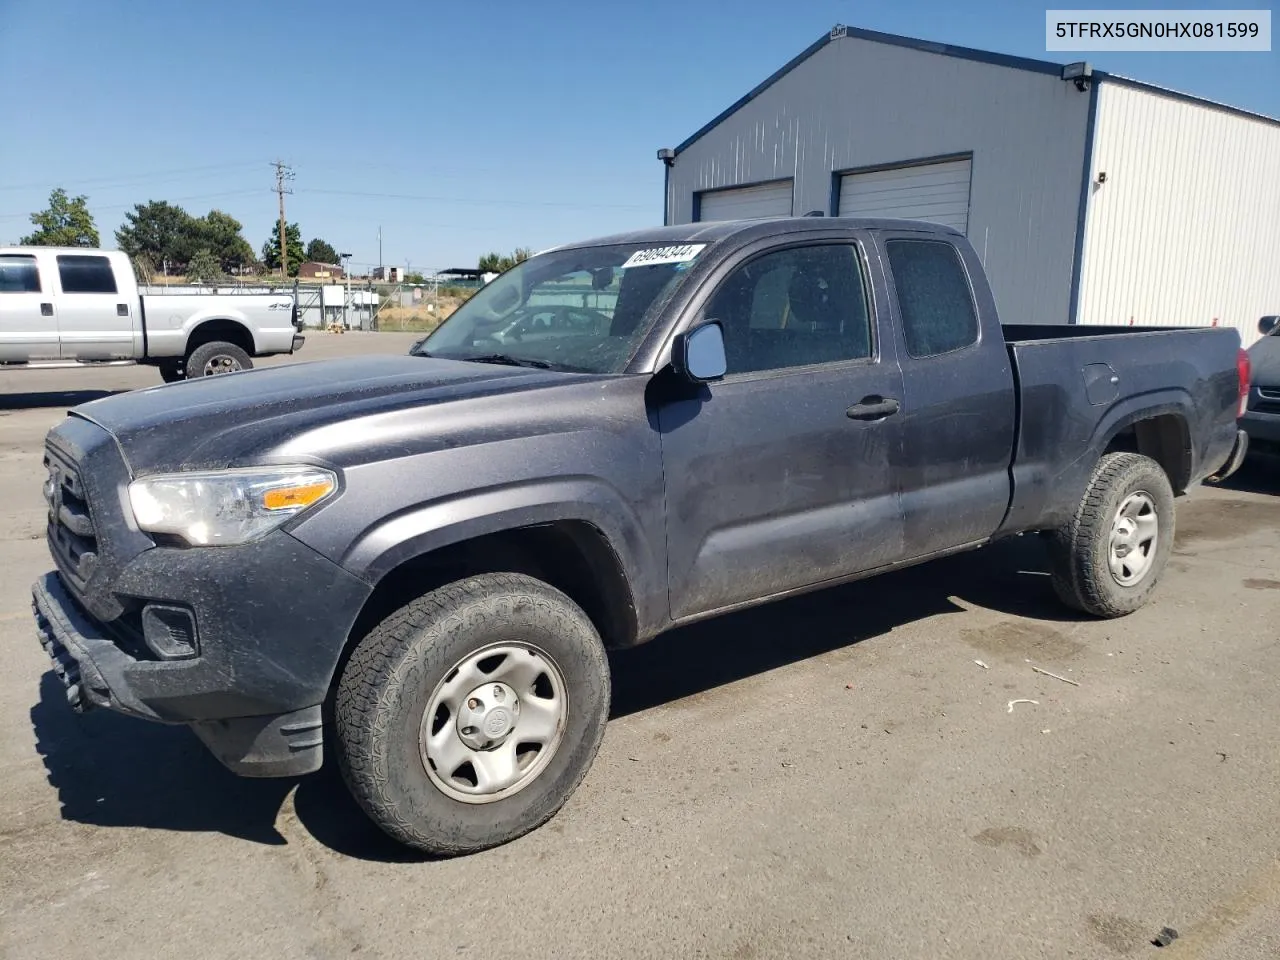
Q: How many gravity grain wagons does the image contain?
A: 0